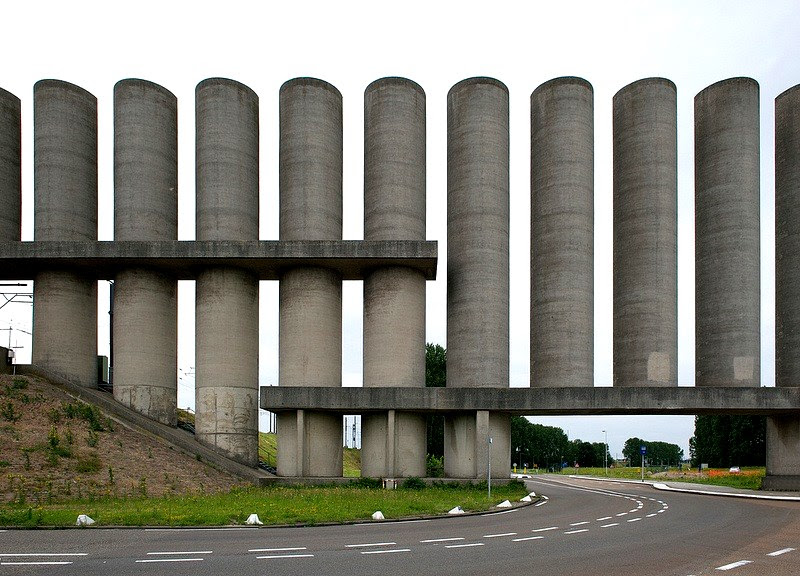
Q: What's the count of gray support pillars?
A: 11